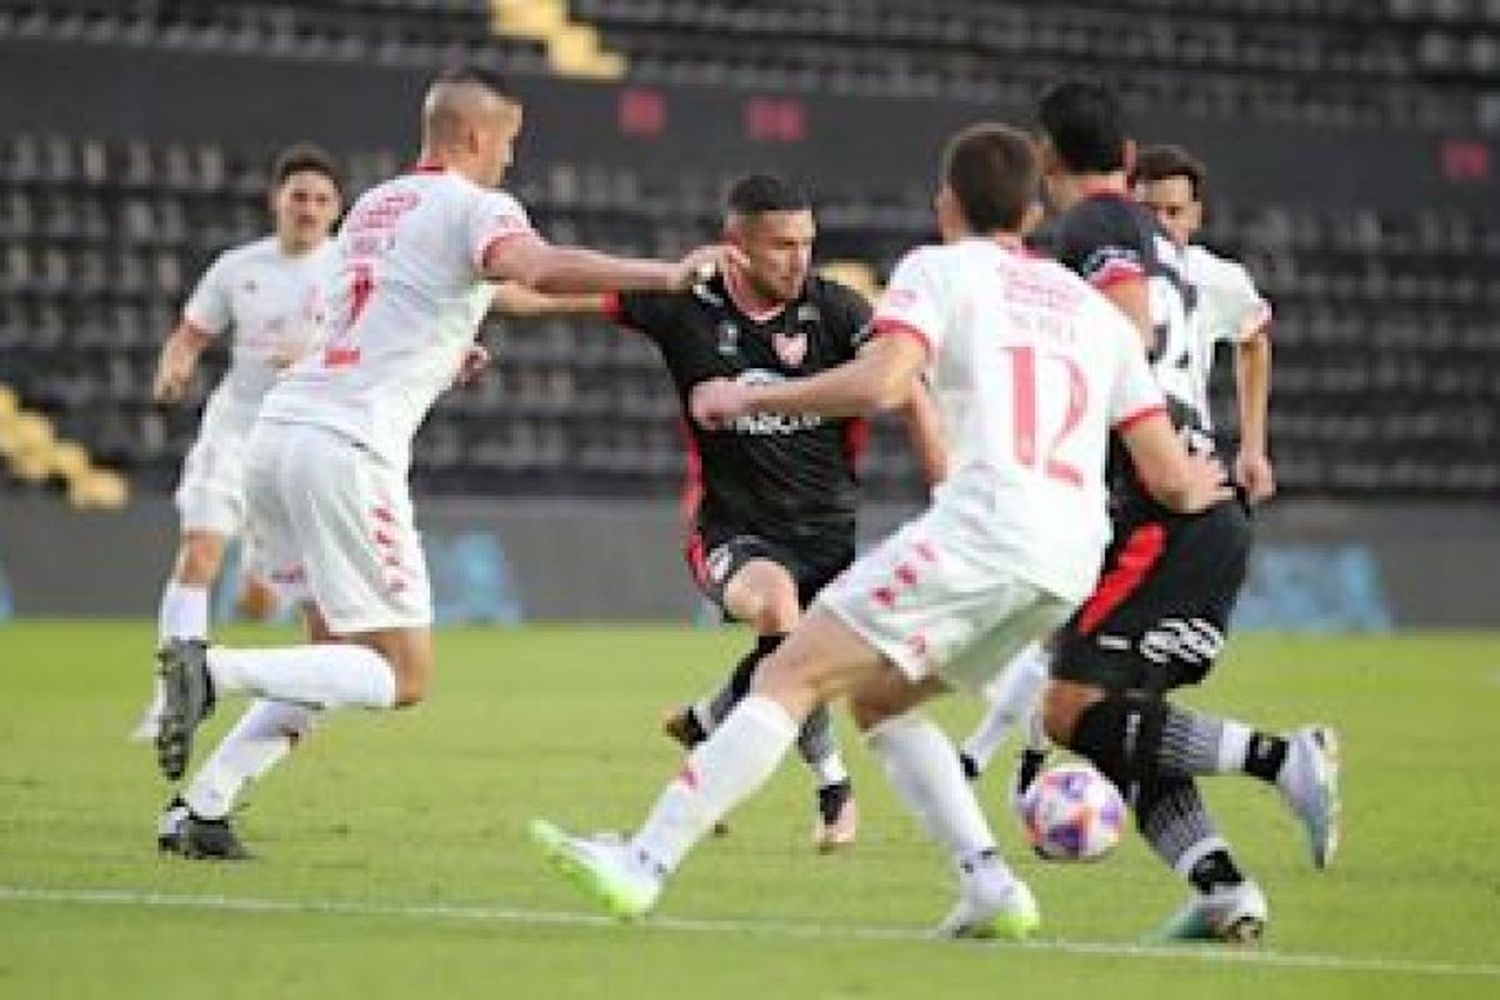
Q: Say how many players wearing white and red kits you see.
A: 4